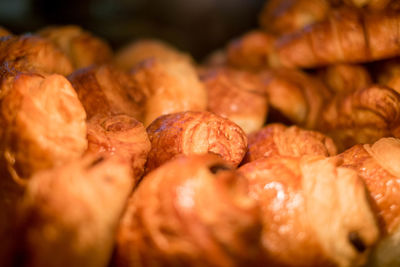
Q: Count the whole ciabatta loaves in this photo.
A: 0